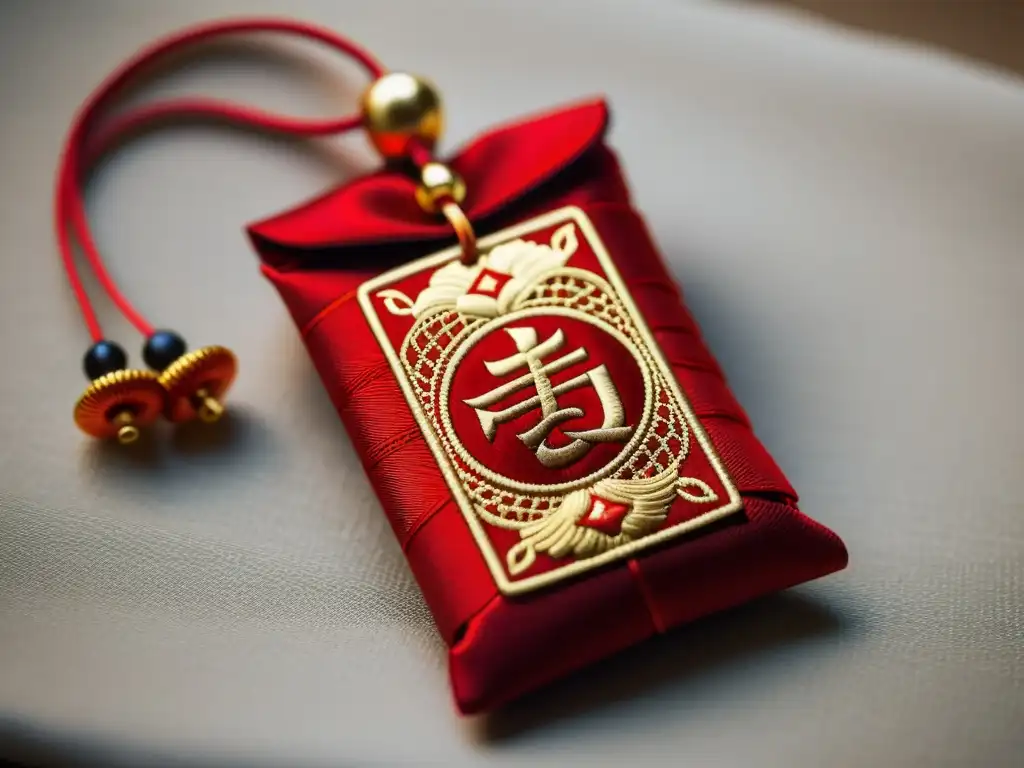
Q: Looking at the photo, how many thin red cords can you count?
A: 2